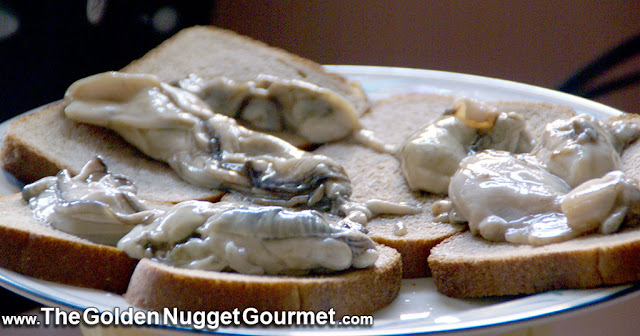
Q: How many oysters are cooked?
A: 0